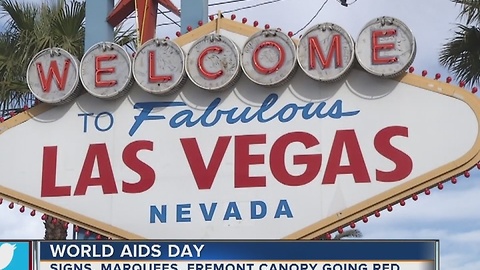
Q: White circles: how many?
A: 7